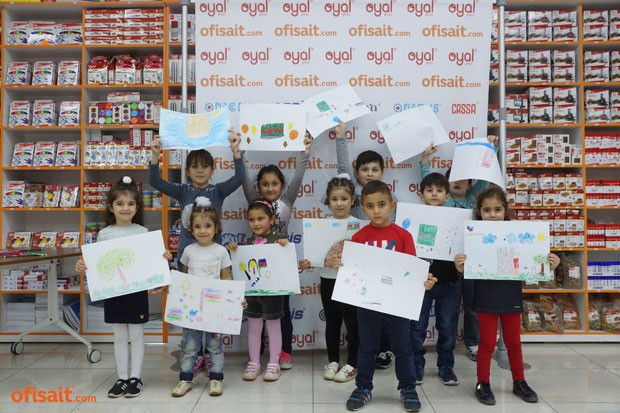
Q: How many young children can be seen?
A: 11